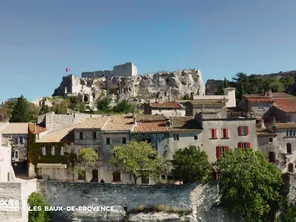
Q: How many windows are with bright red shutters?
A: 5